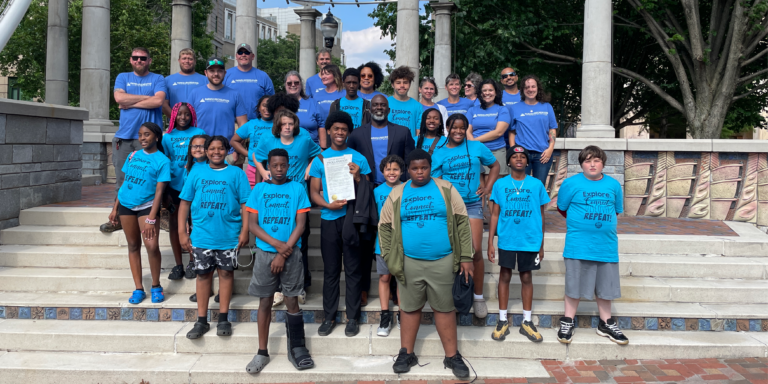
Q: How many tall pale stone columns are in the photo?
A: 8